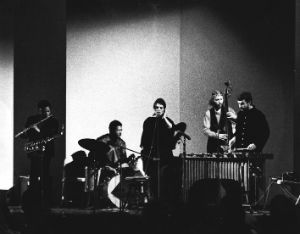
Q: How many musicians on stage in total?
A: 5